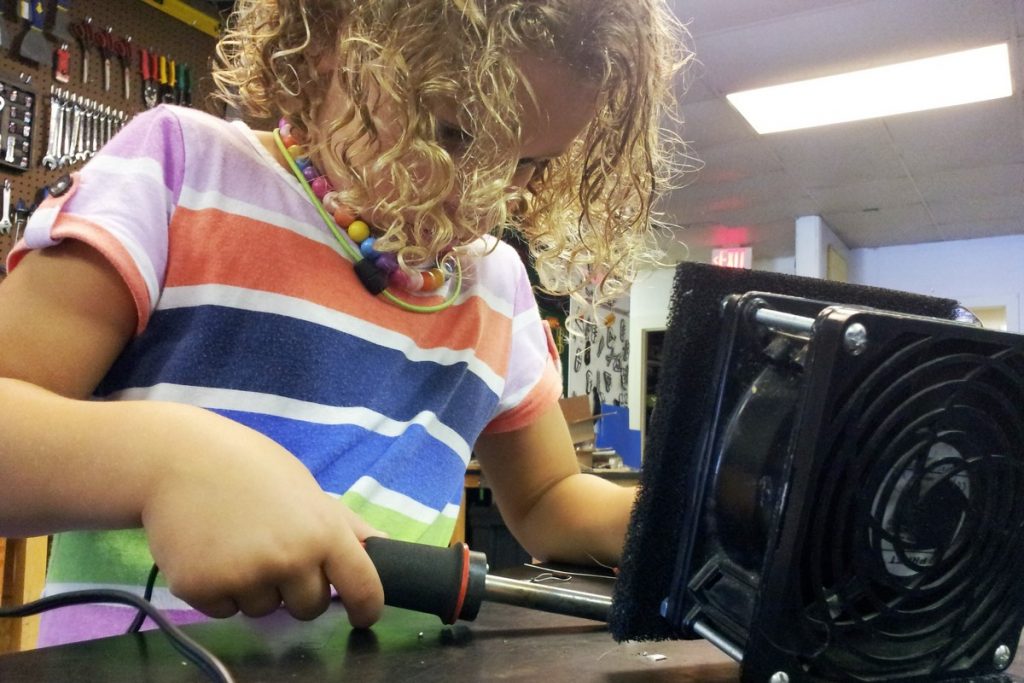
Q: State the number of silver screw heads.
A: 3